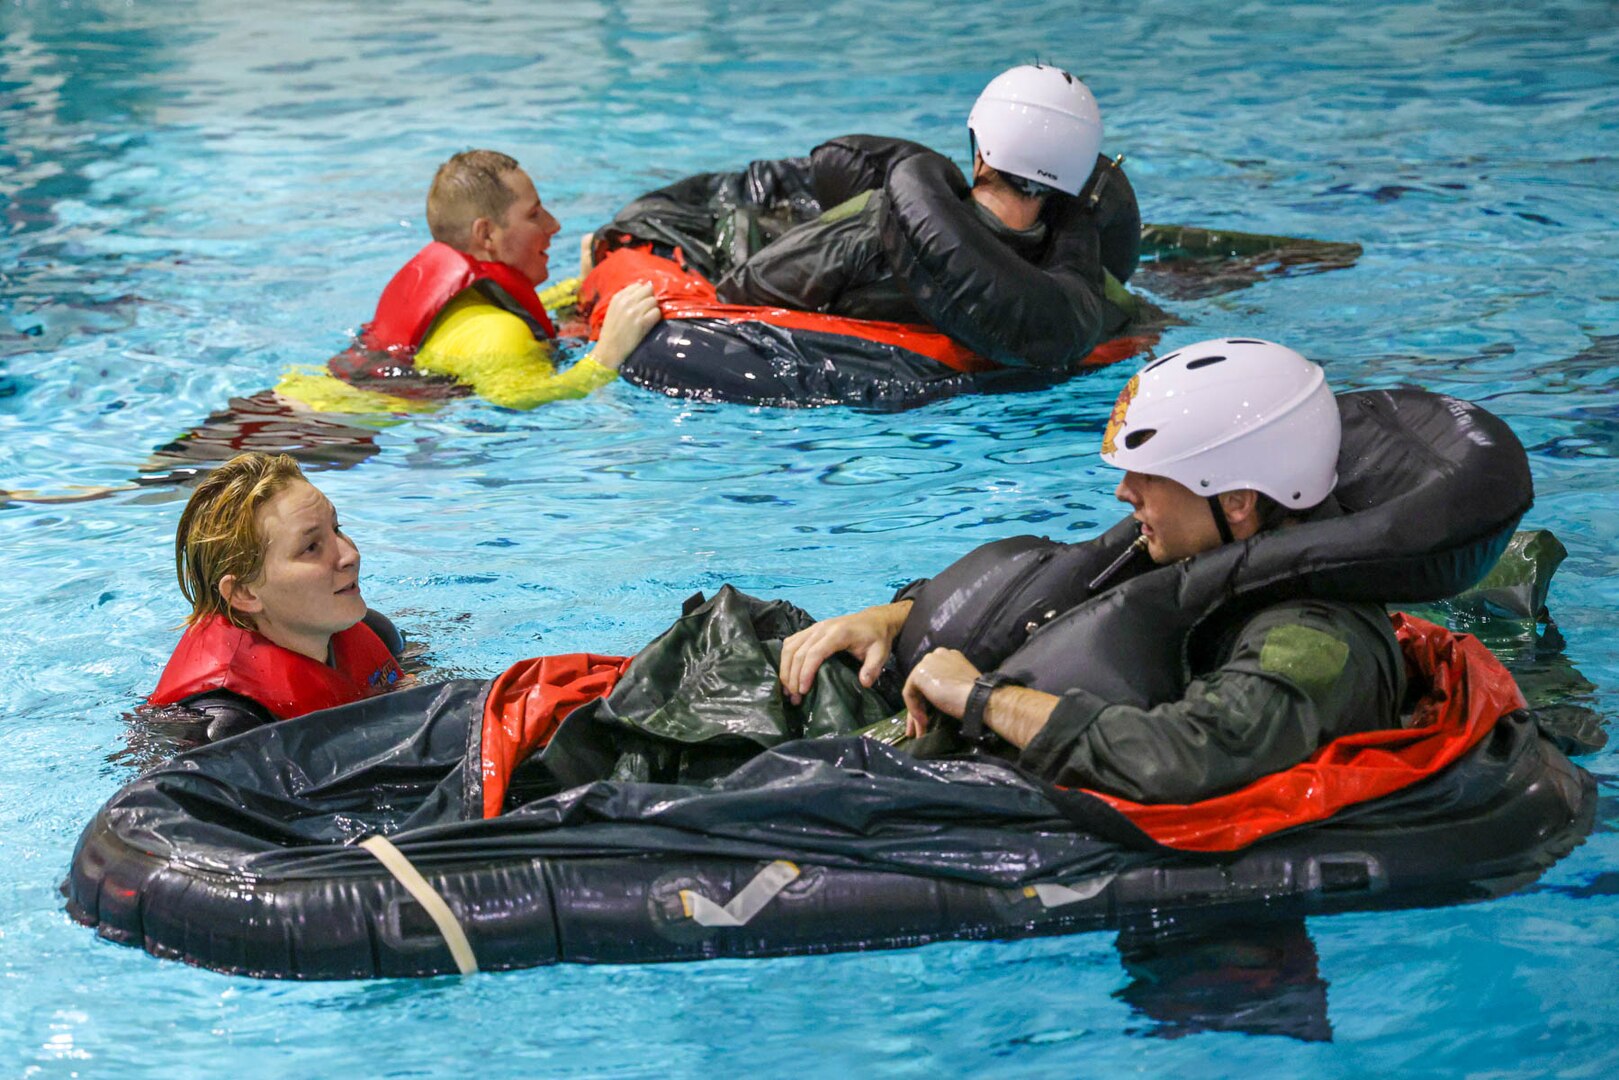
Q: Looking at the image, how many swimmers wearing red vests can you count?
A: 2